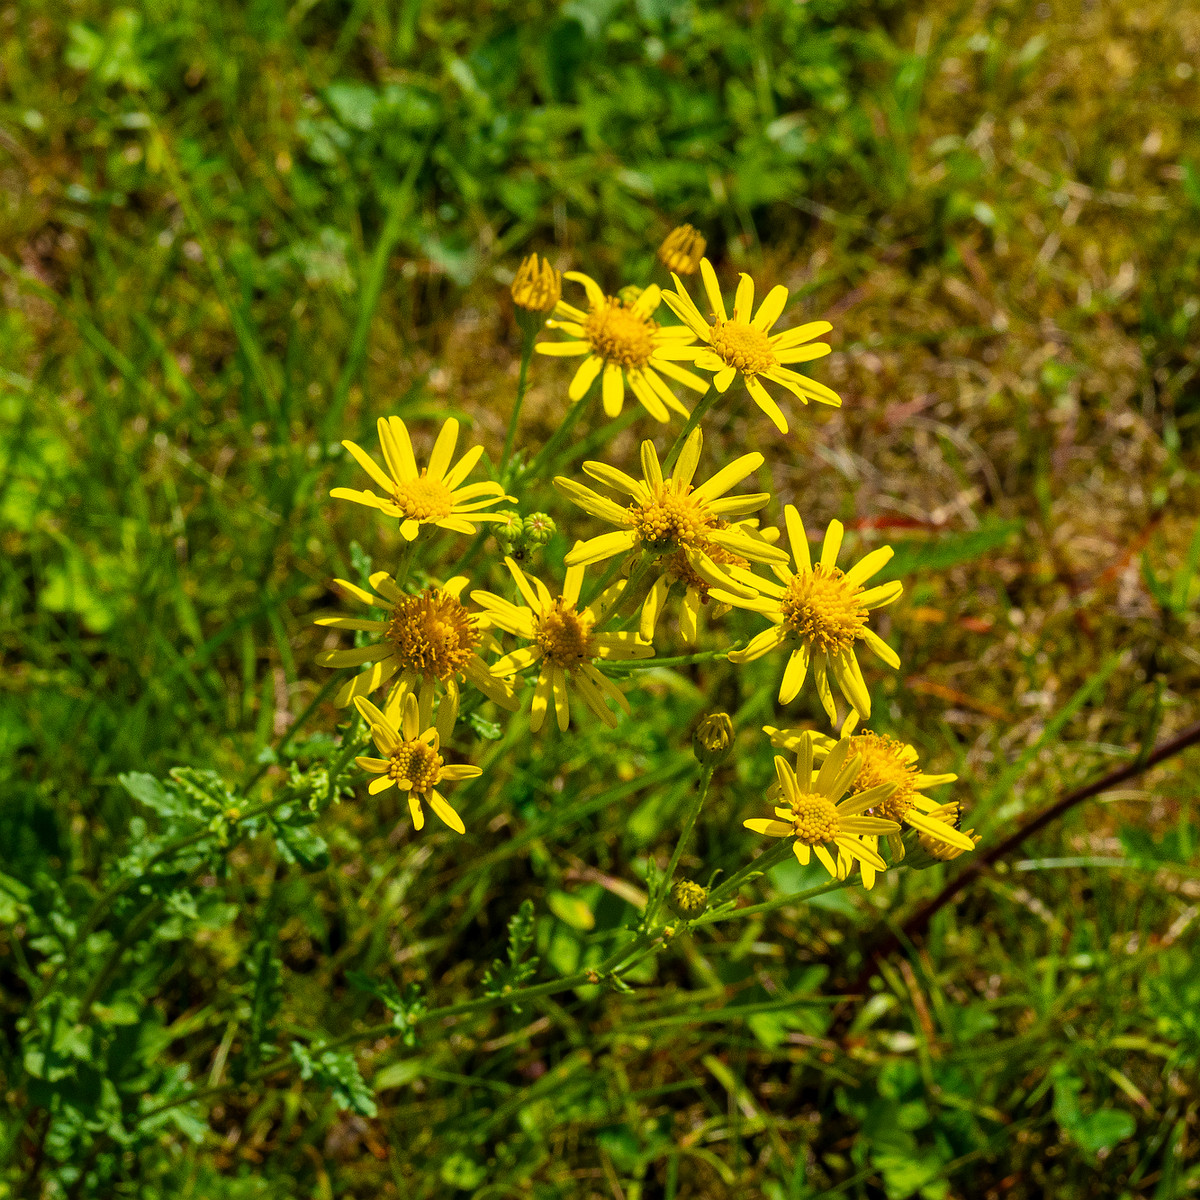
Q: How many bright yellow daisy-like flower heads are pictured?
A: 11